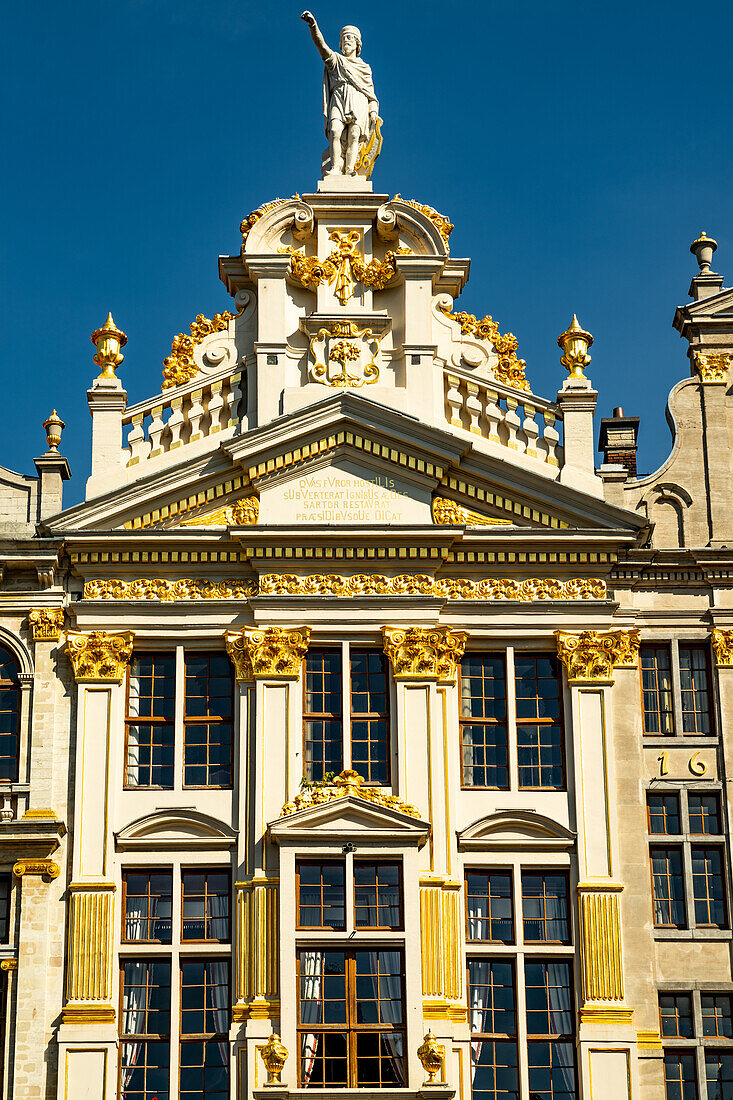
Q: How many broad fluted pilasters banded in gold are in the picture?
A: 4